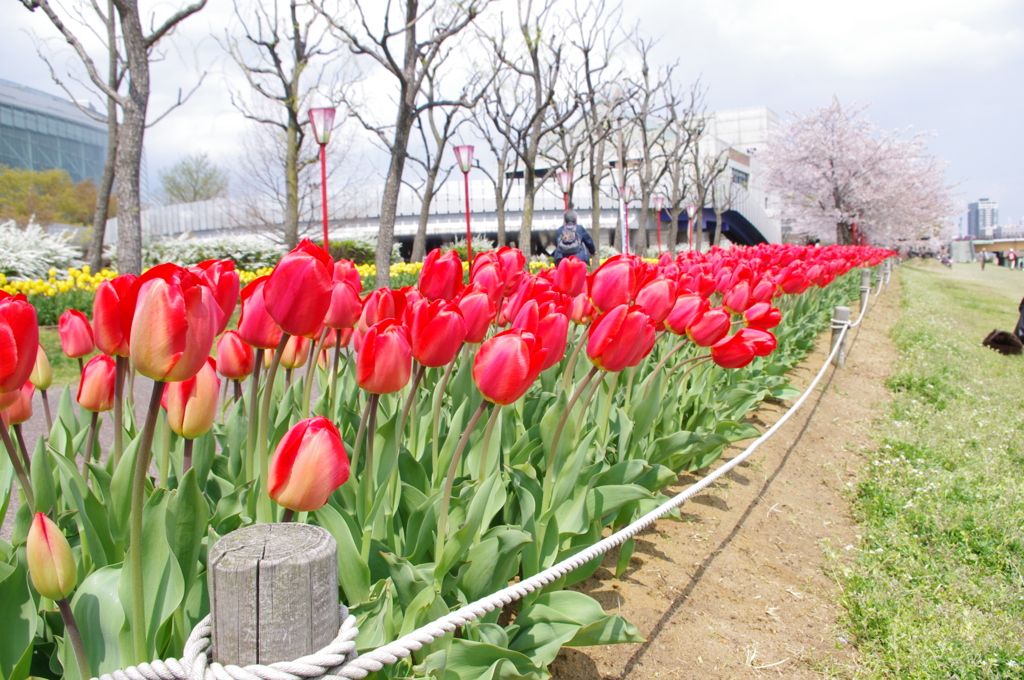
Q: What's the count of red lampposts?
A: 6